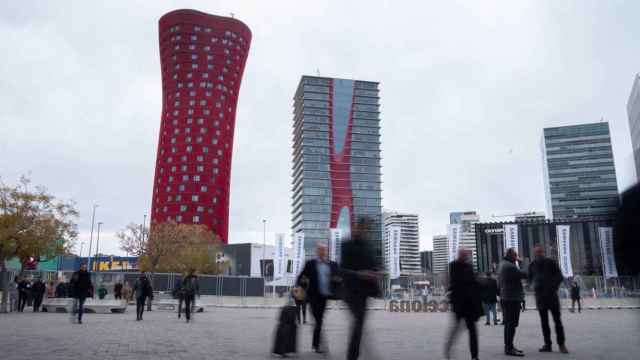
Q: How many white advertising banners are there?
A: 8